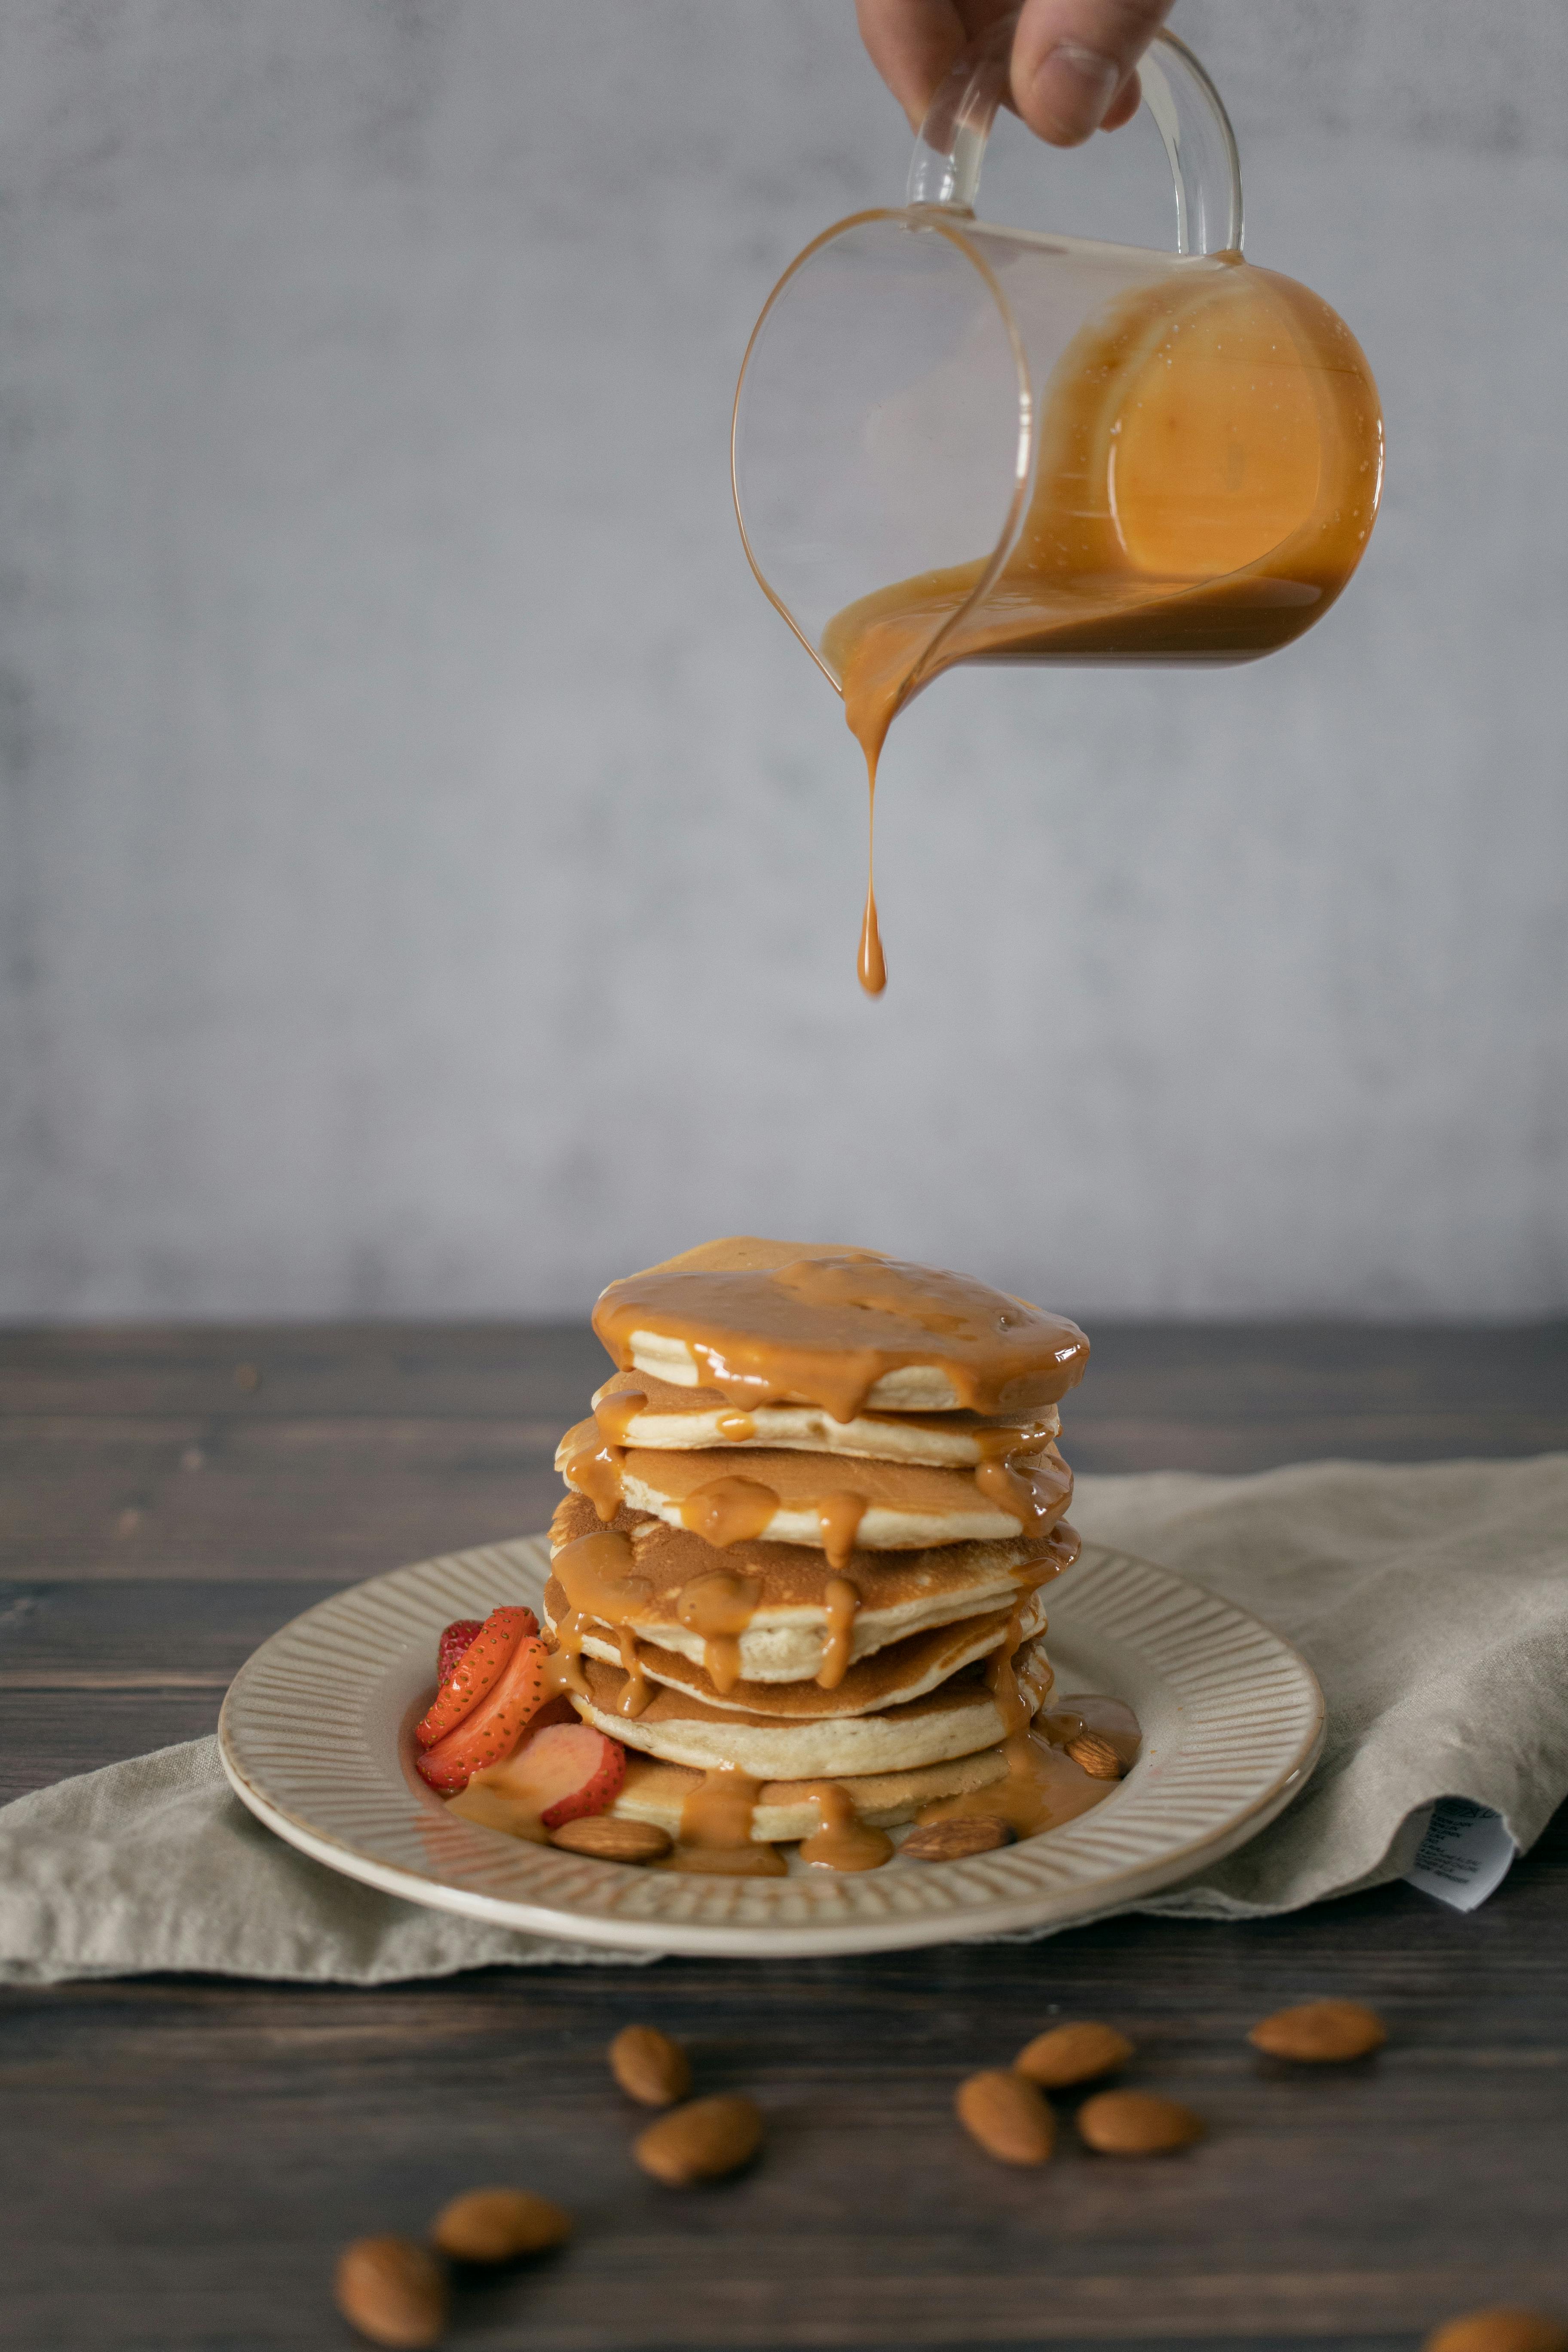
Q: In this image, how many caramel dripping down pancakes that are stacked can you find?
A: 7